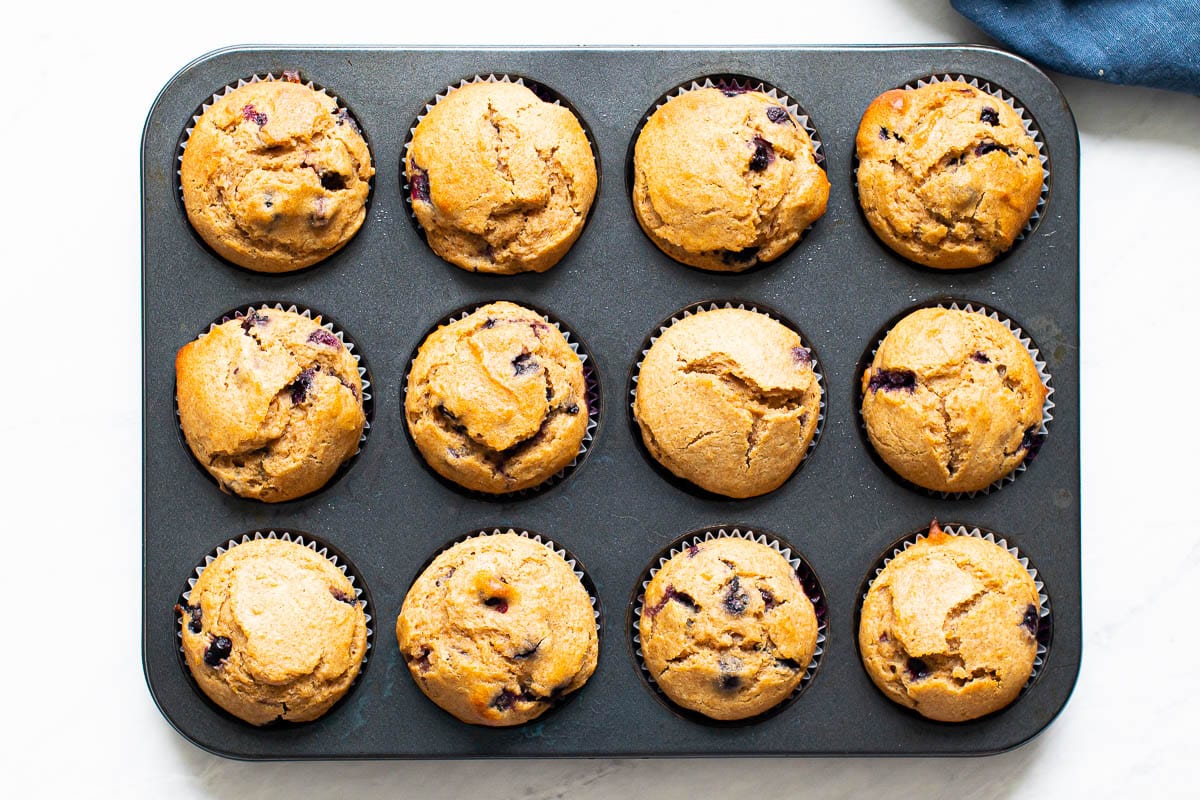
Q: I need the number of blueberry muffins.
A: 12